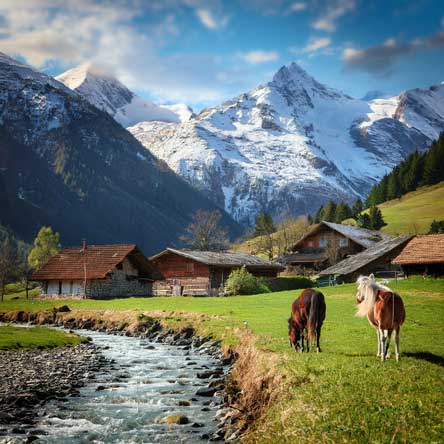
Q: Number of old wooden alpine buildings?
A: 5